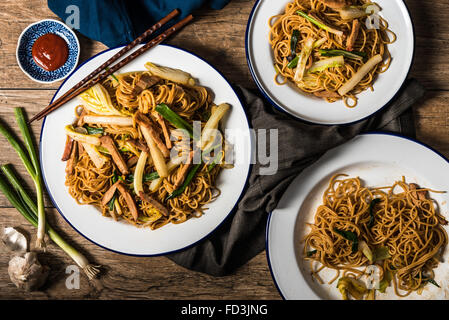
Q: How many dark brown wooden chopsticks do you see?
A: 2